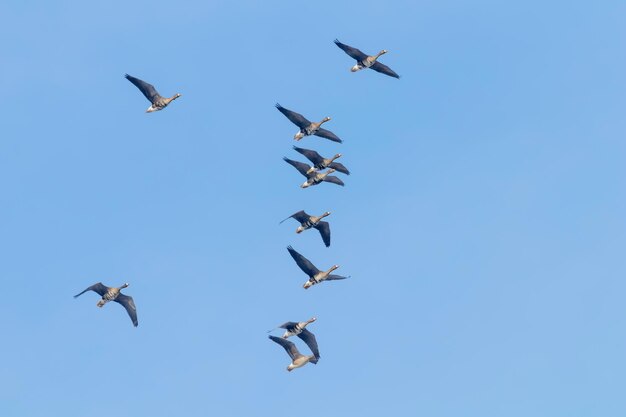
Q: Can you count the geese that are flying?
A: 10